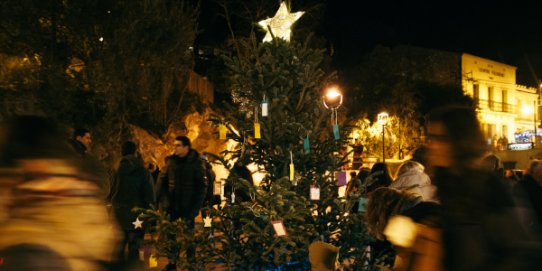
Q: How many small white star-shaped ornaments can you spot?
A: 2